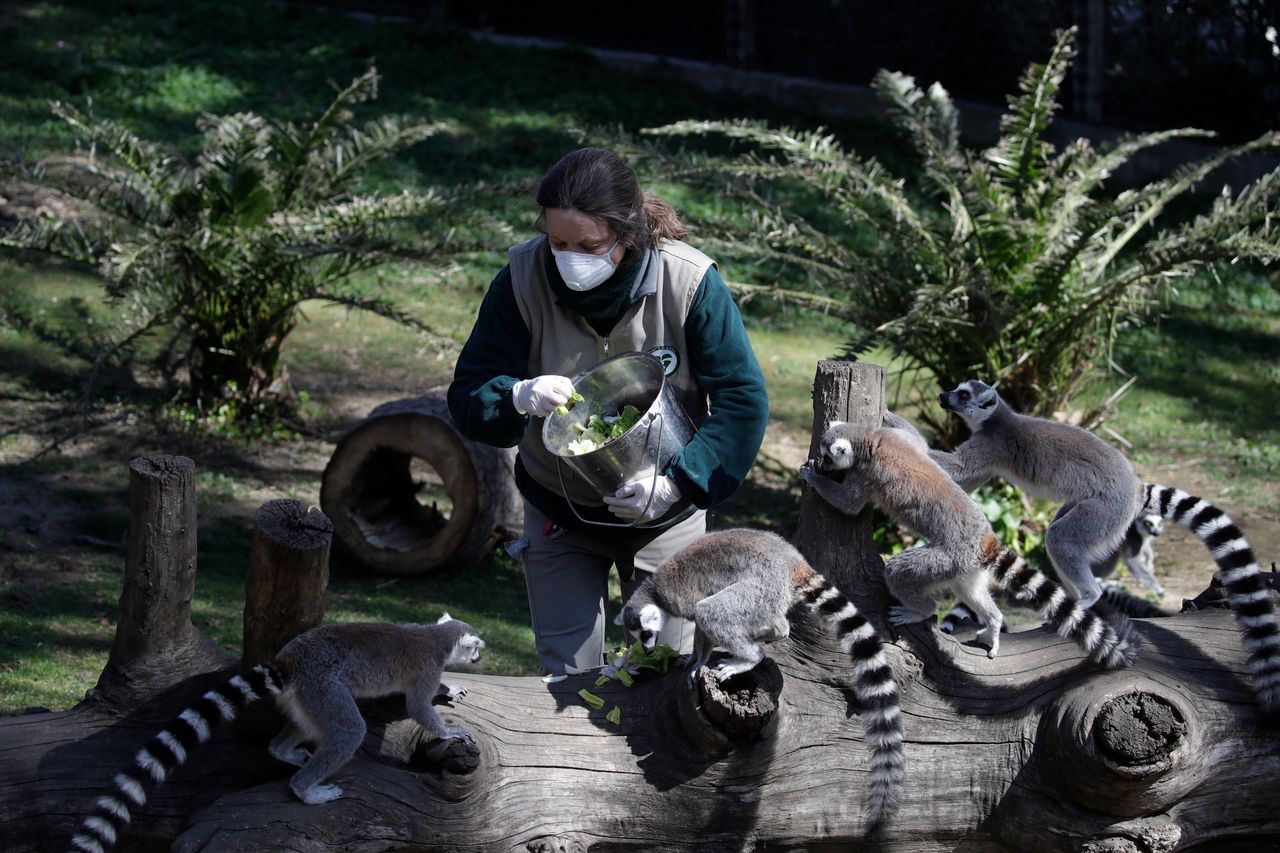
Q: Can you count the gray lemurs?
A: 5